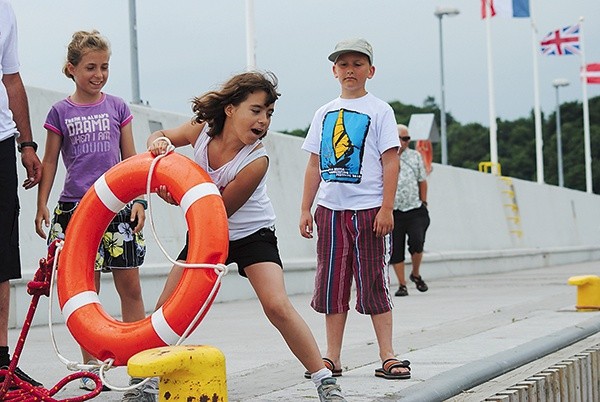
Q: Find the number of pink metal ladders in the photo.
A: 0